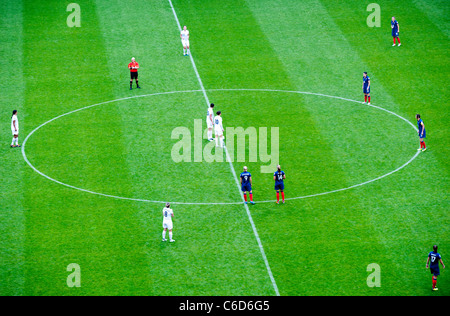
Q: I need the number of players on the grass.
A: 11